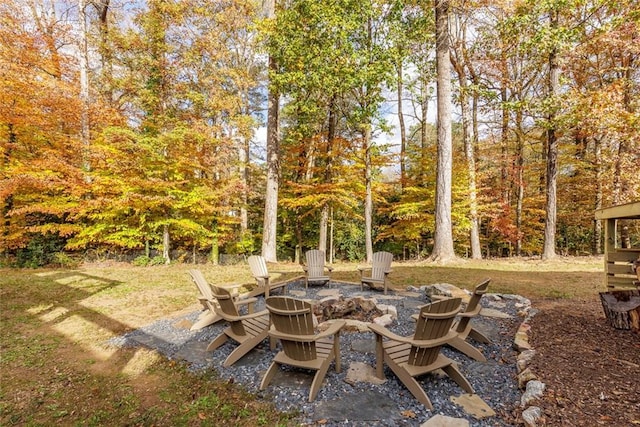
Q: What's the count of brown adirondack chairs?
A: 8